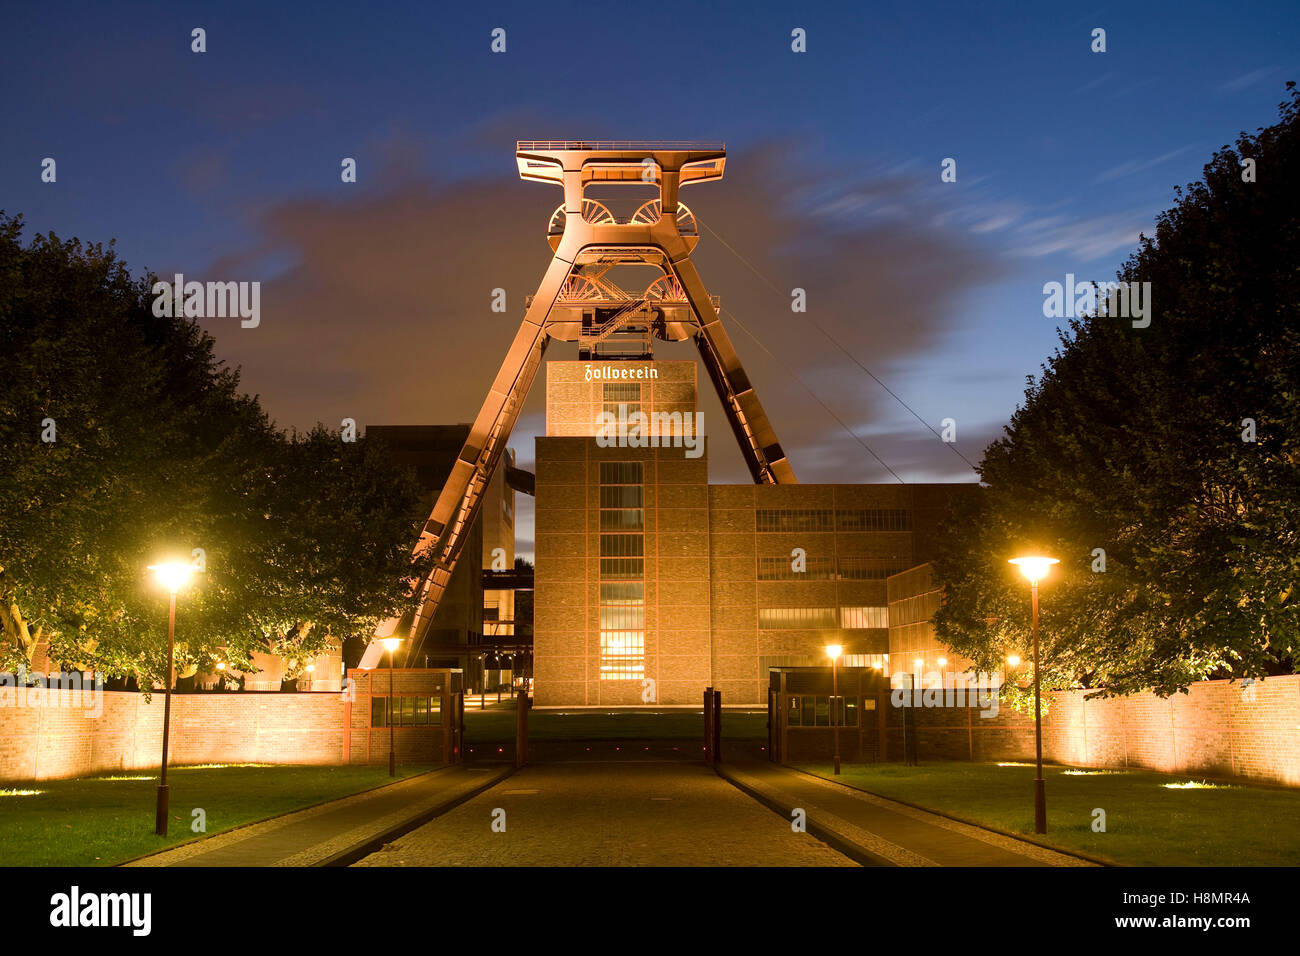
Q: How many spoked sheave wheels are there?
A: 4